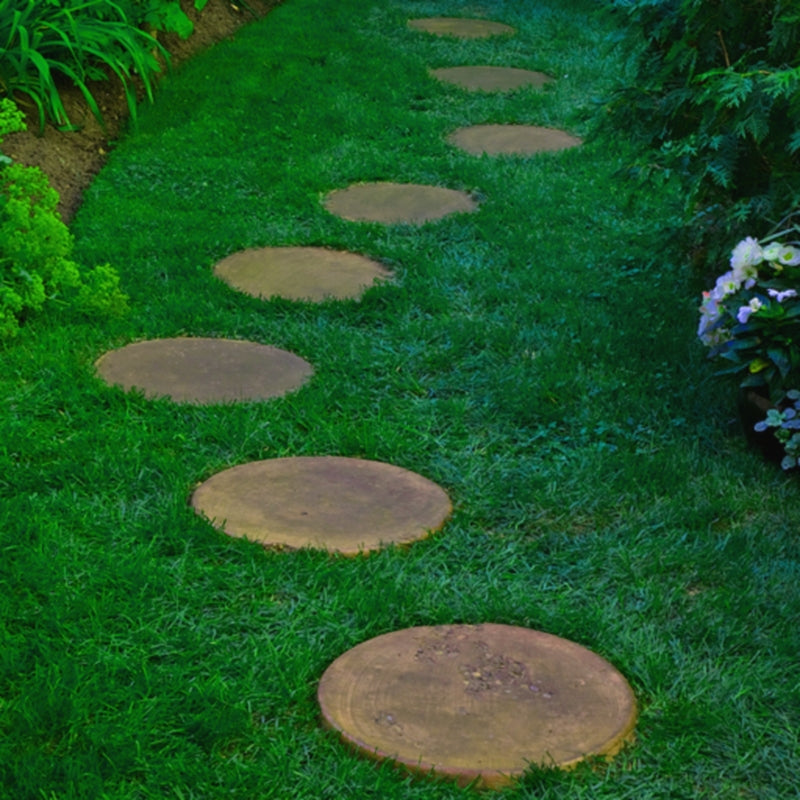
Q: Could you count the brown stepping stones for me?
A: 8